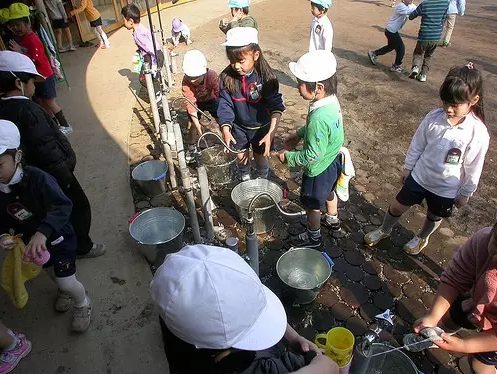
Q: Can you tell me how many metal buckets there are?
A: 6